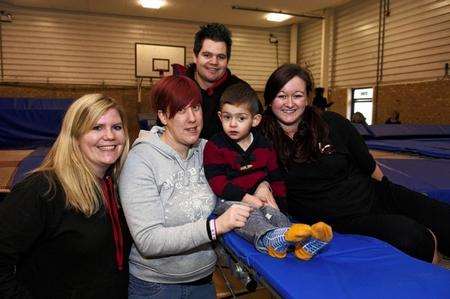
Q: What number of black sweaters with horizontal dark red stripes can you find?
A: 1